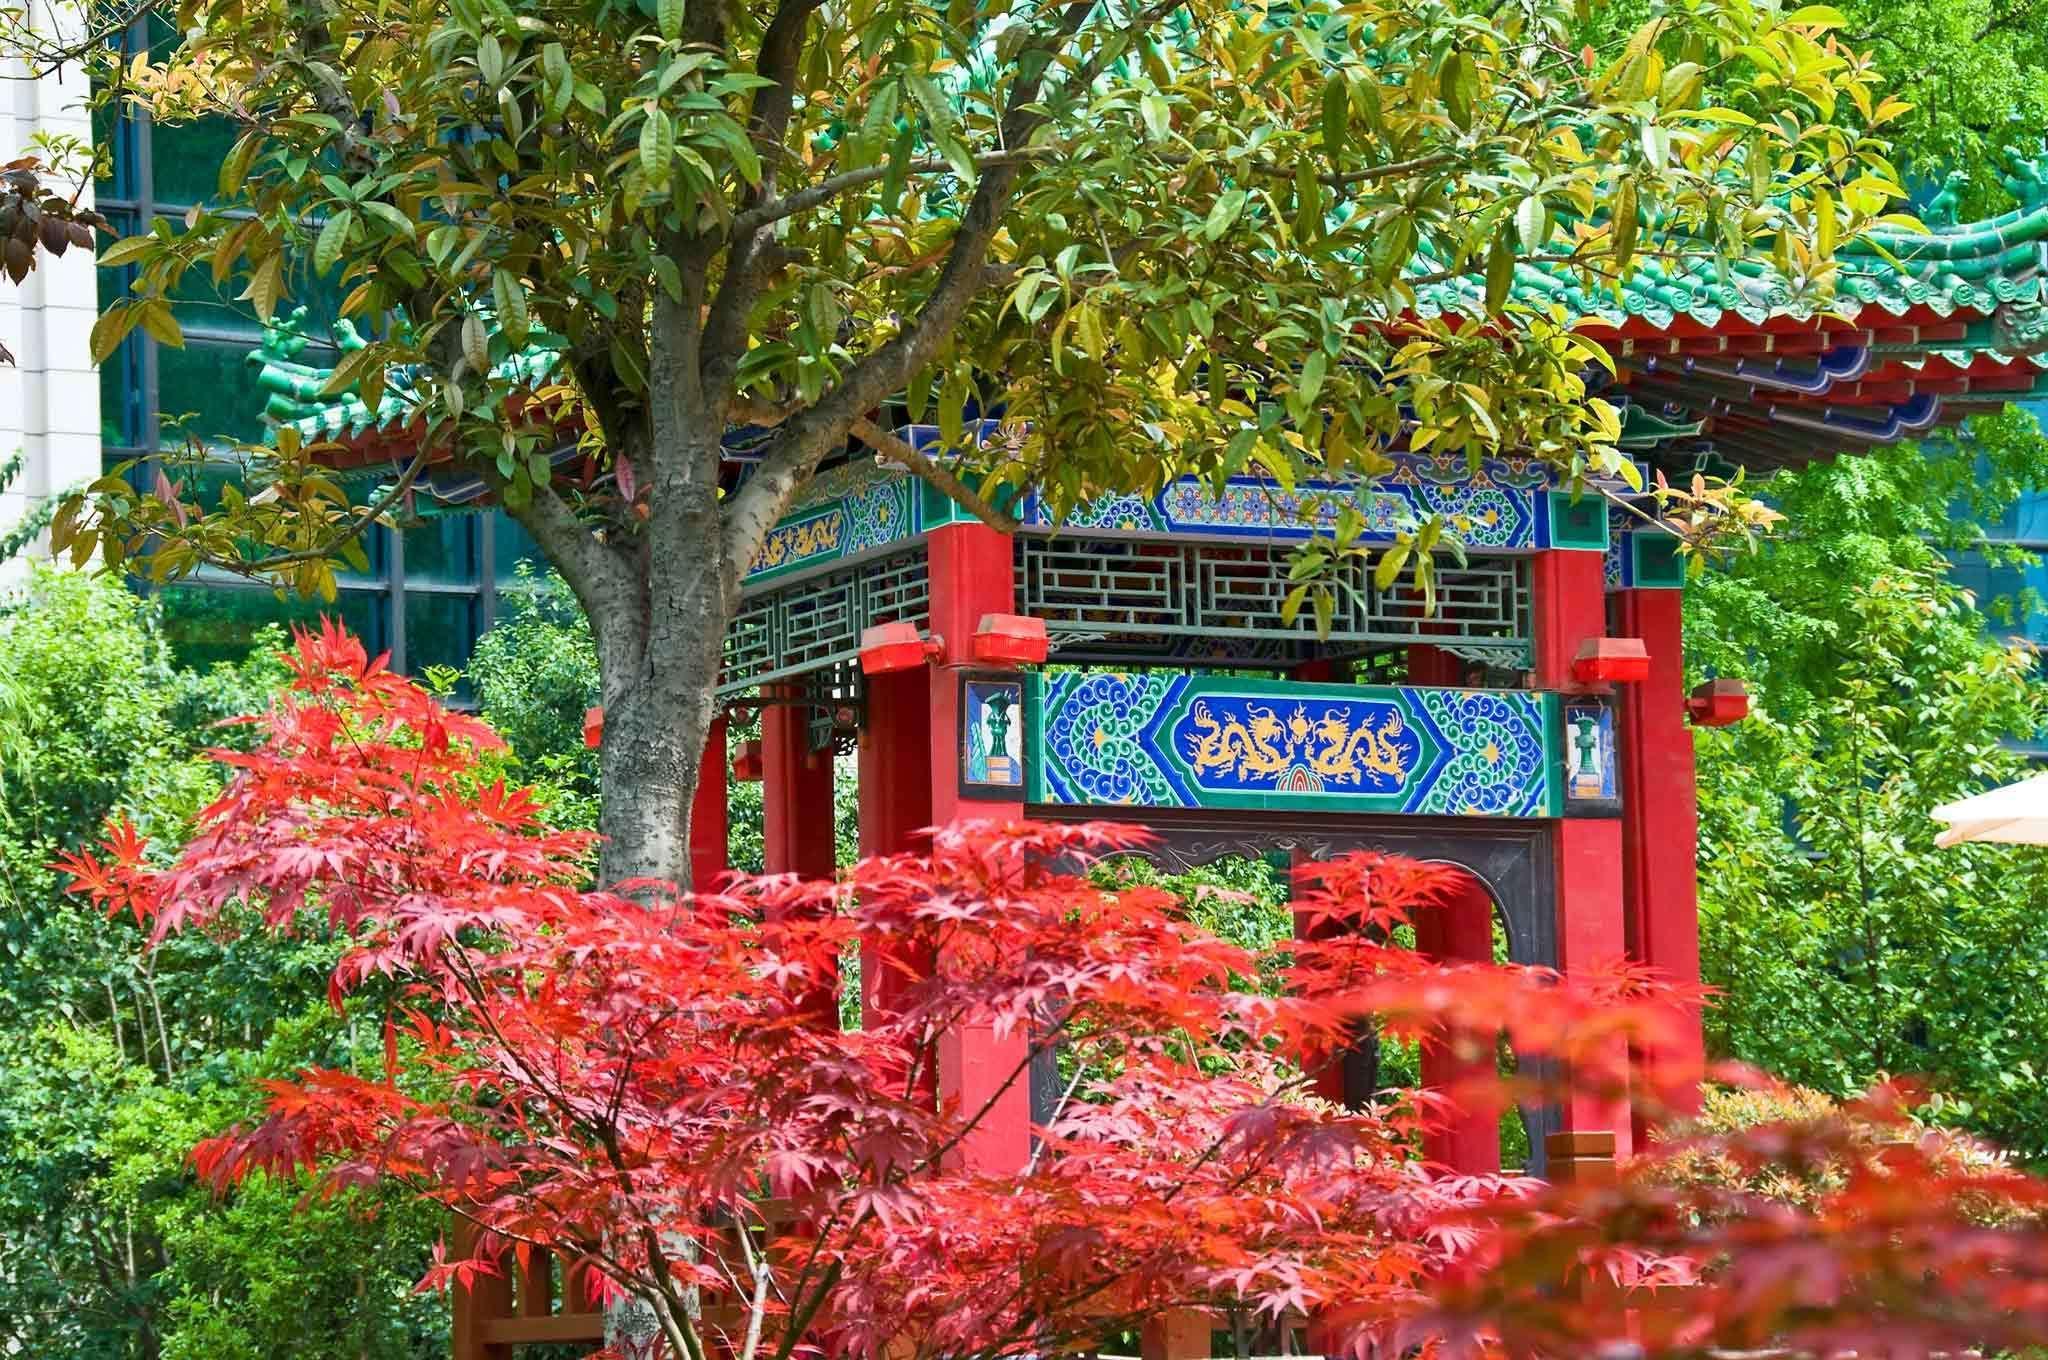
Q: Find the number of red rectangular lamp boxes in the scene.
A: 6